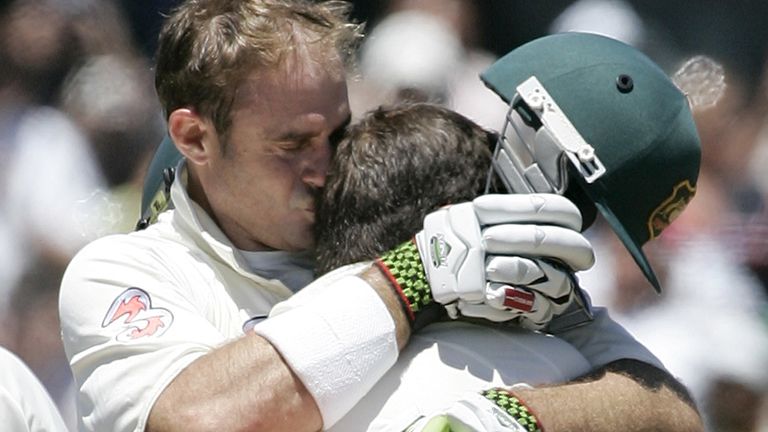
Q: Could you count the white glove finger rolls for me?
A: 4